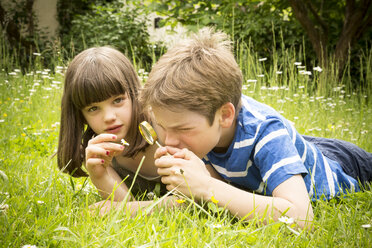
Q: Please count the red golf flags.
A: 0